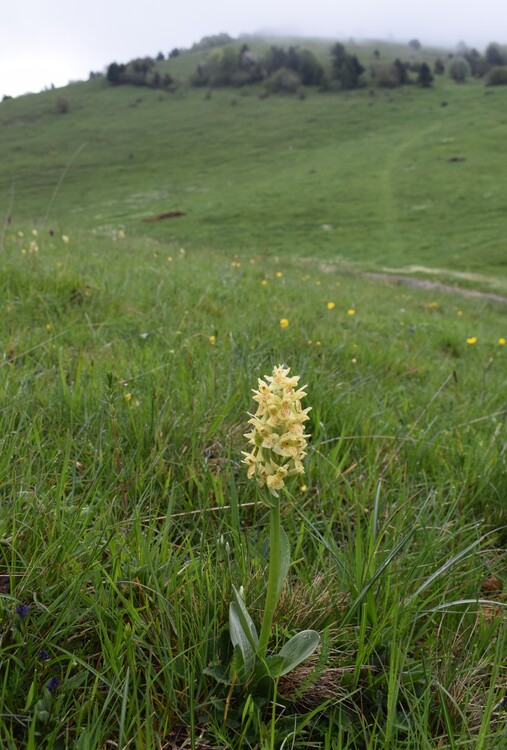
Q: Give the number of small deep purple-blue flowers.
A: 3